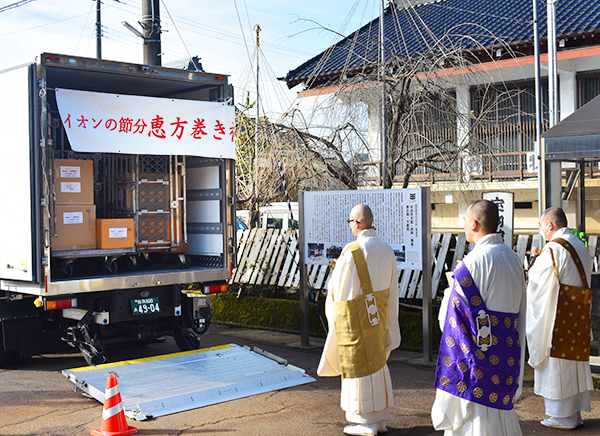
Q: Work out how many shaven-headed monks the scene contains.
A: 3